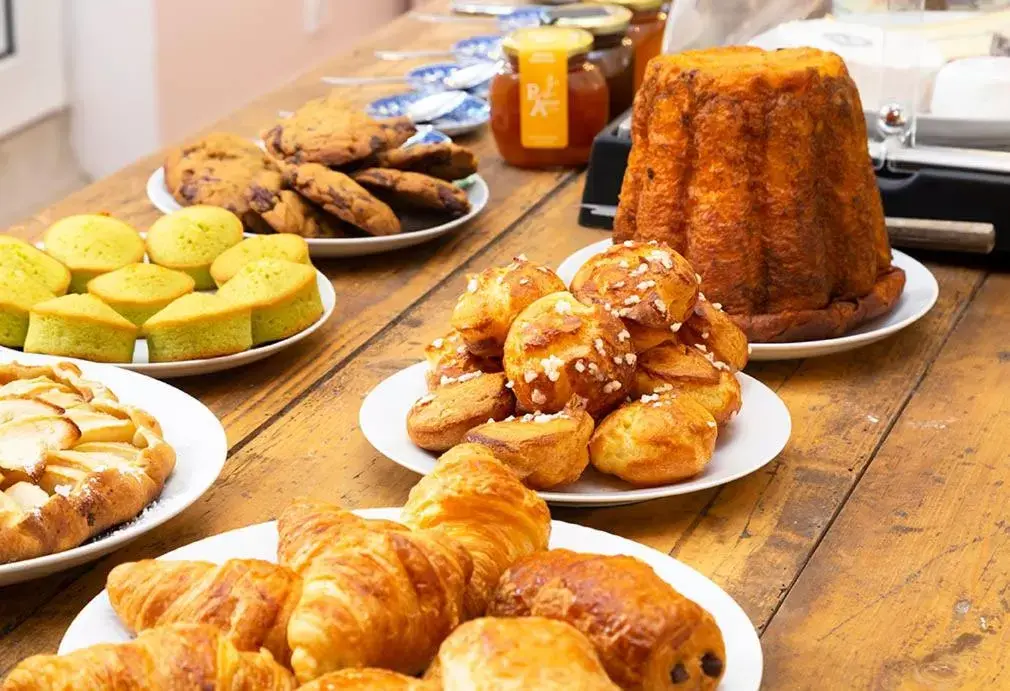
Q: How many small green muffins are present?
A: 9